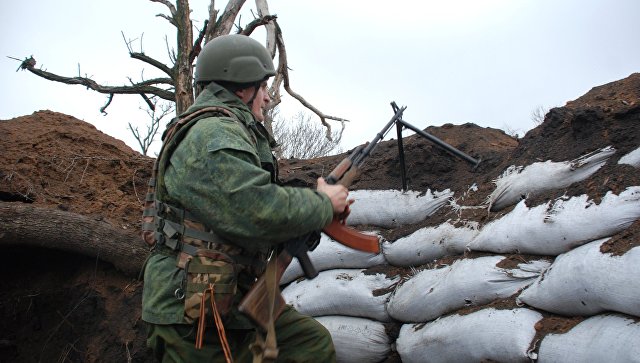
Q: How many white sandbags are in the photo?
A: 12